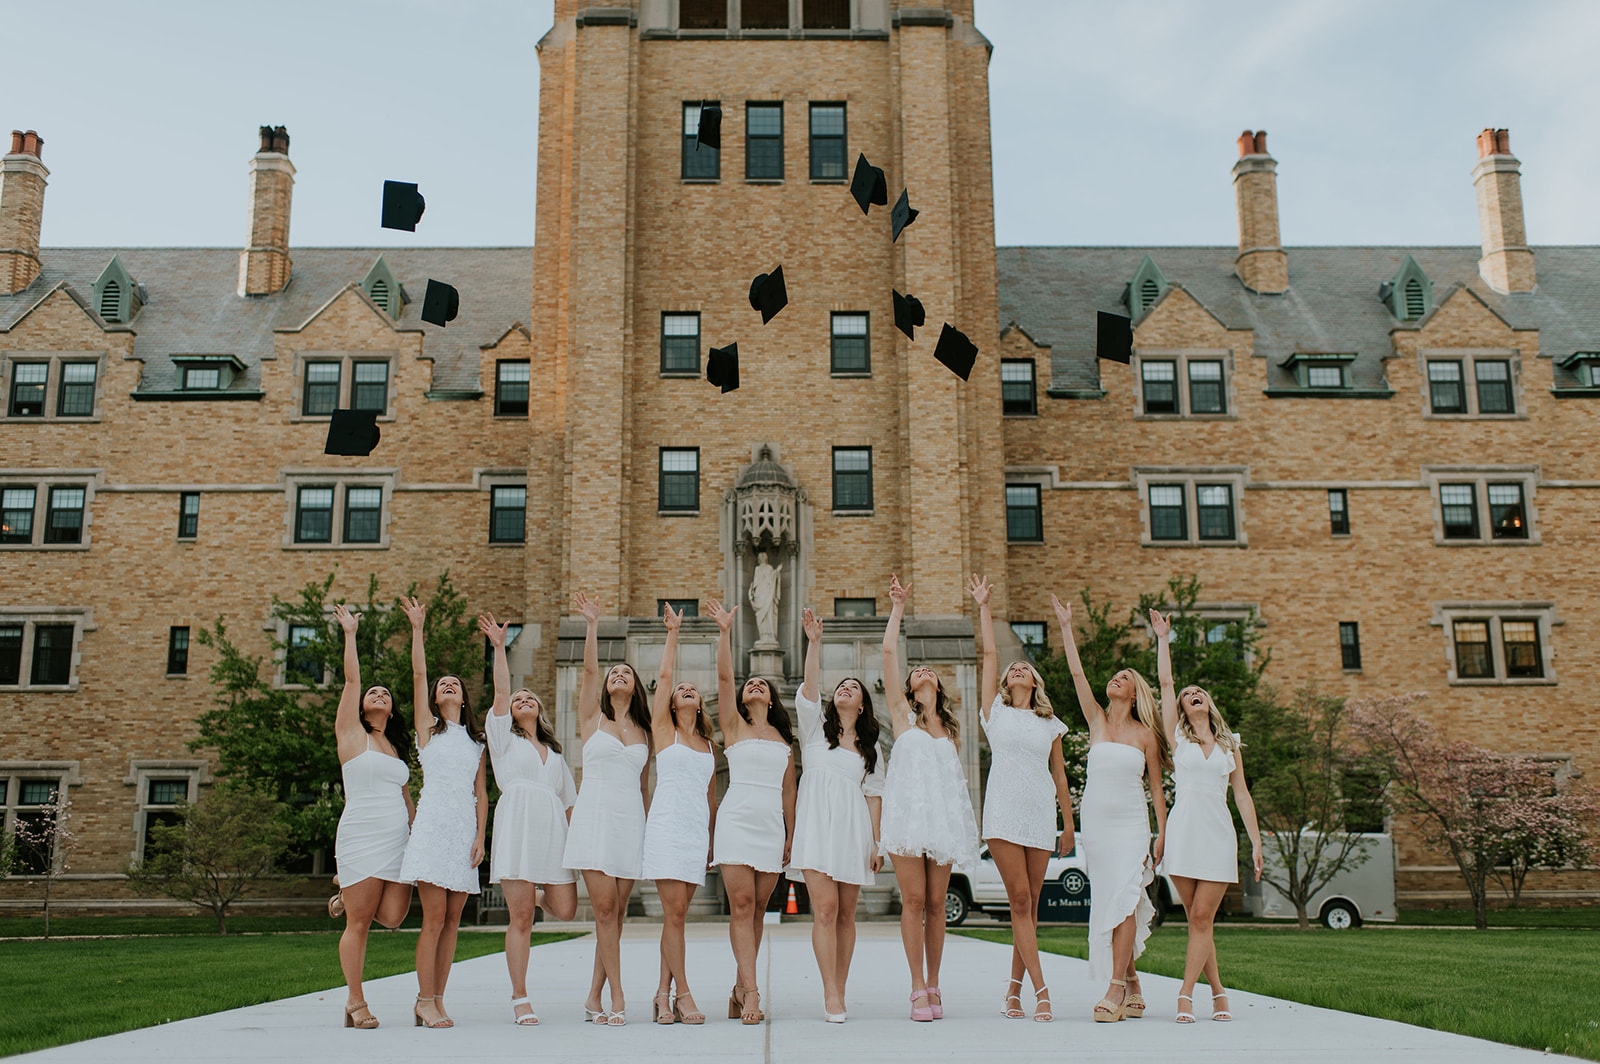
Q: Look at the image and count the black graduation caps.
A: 11